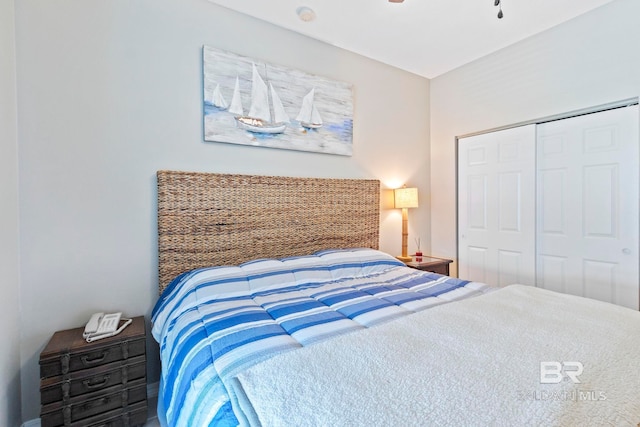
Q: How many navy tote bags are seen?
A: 0